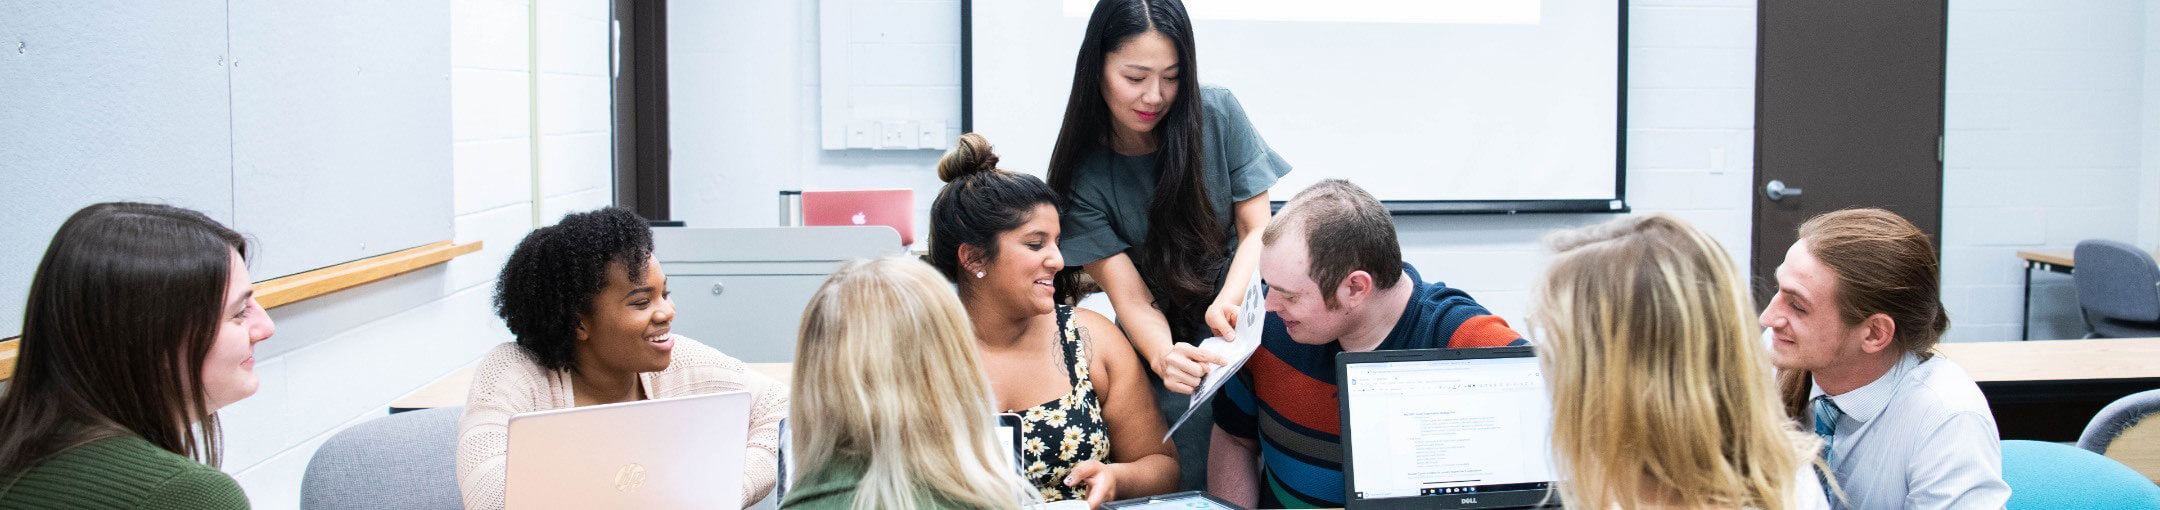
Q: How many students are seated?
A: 7